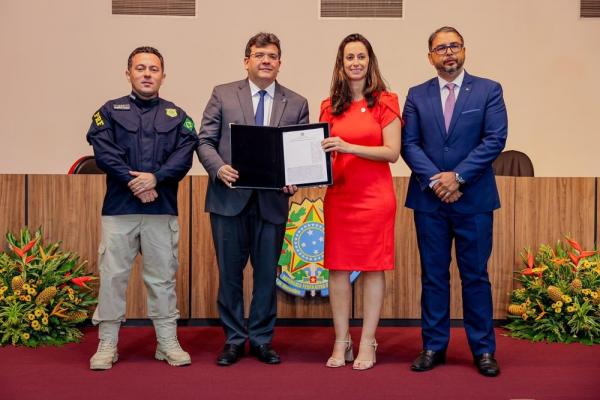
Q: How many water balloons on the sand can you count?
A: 0